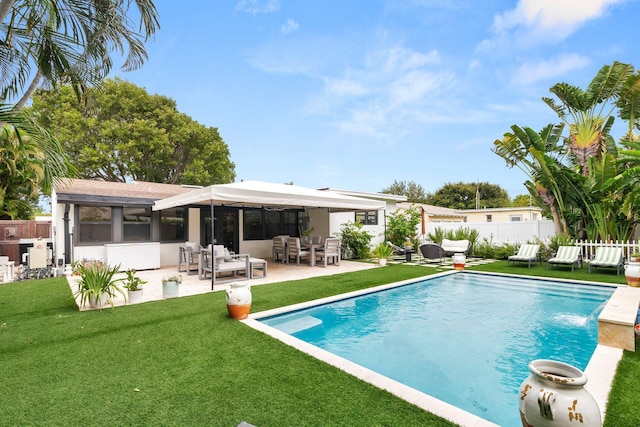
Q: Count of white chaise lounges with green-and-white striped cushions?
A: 3